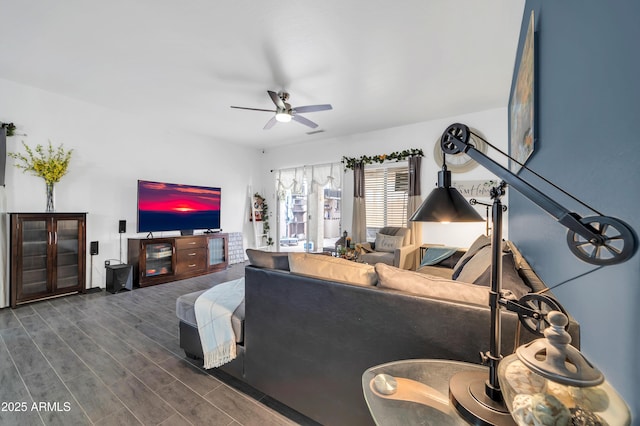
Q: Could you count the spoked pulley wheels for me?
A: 3